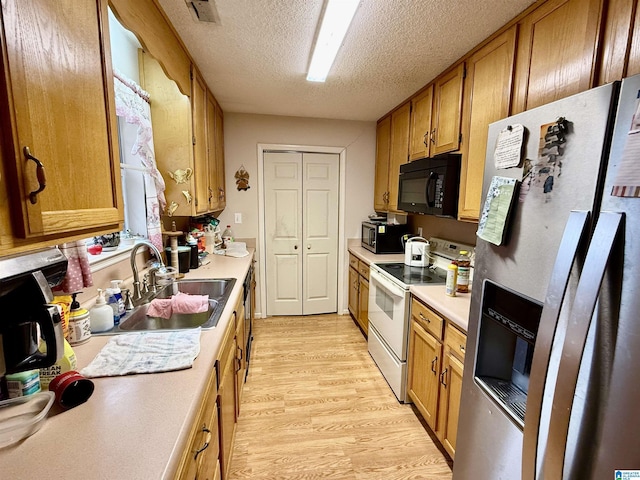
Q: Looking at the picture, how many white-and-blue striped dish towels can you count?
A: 1